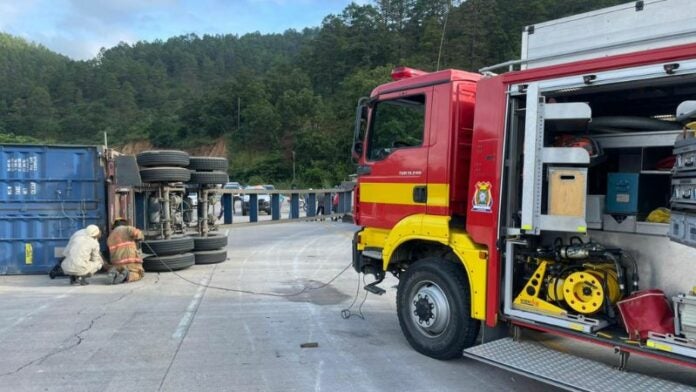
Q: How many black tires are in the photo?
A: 9